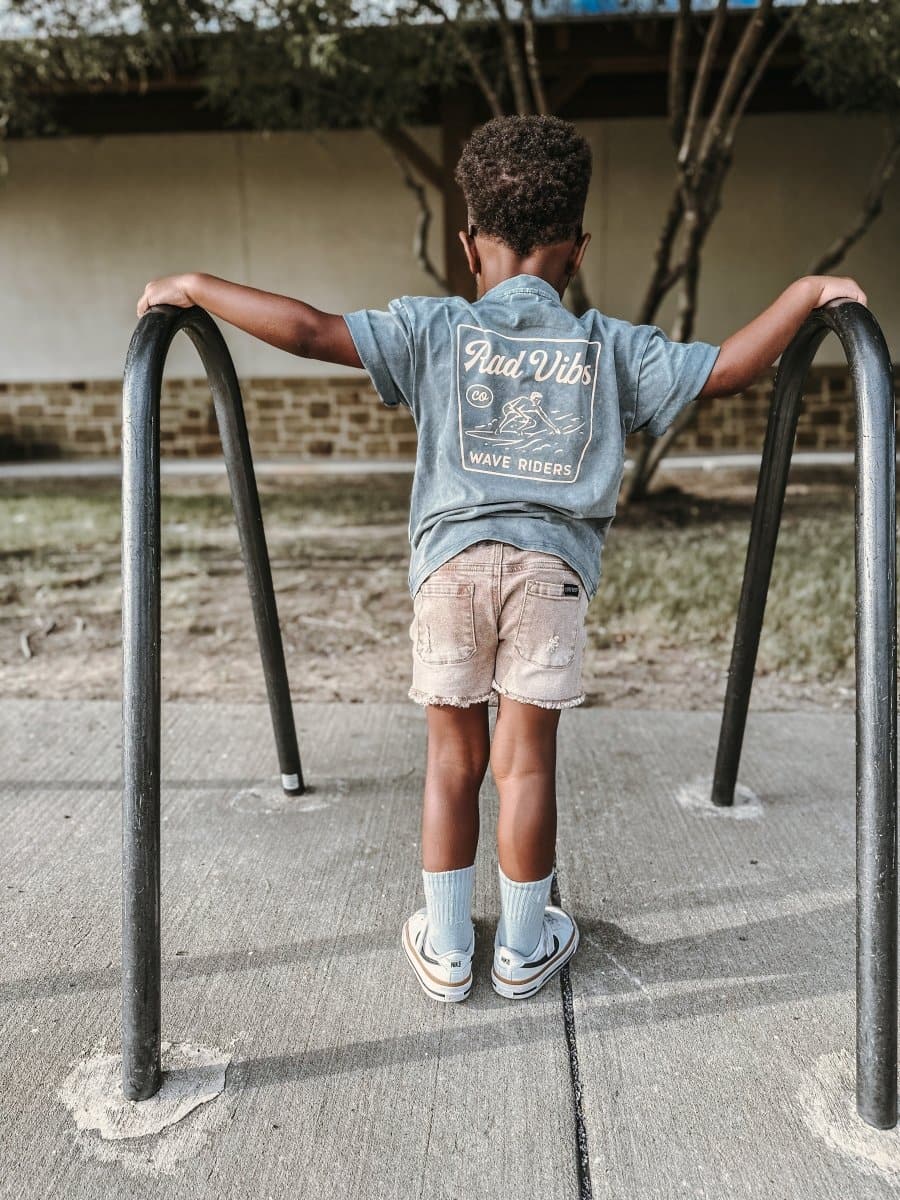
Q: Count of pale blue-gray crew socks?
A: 2